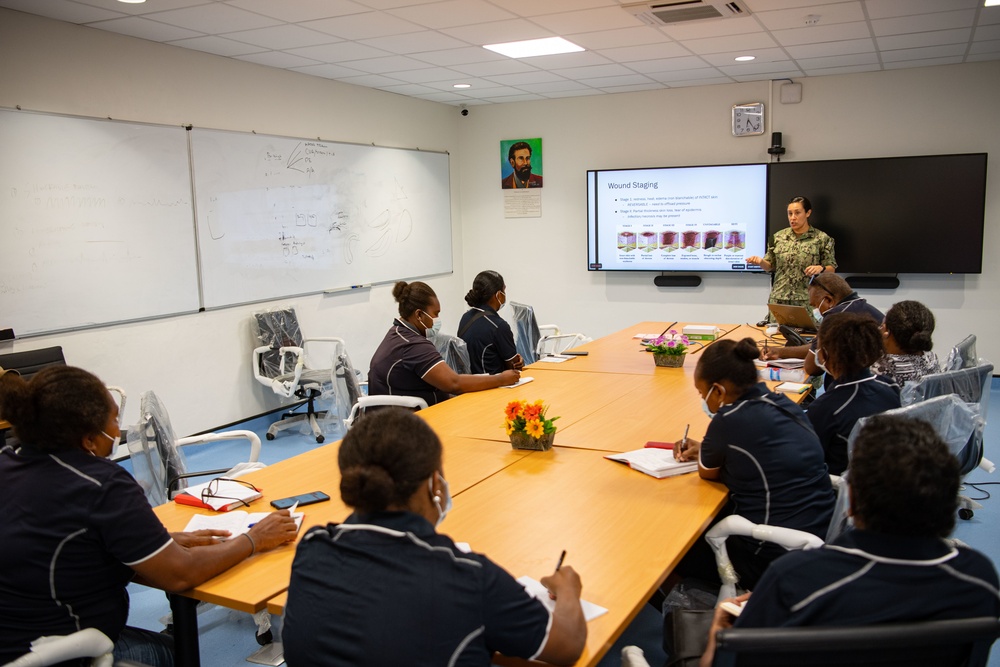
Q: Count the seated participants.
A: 9